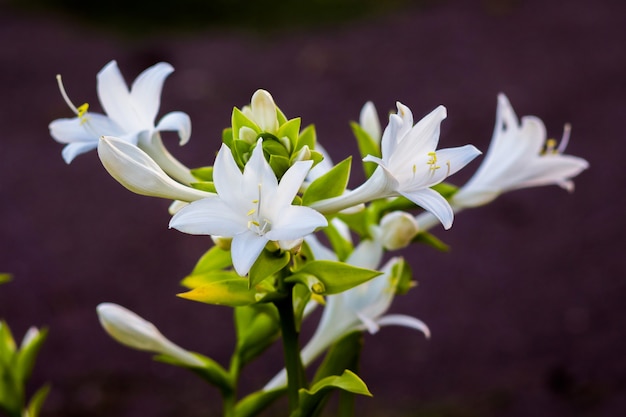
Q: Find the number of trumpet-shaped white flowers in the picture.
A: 5